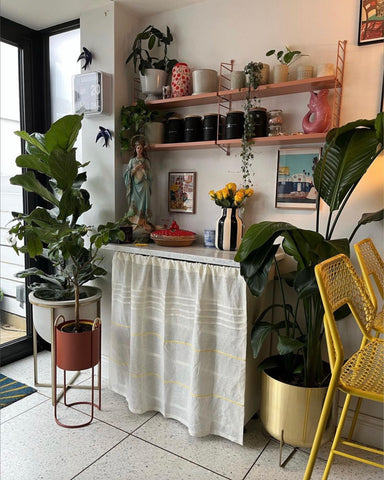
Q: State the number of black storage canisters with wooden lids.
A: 5